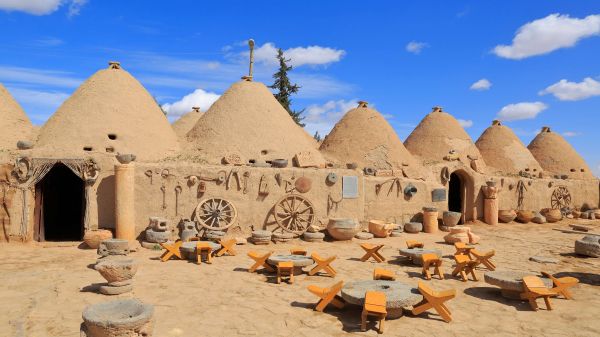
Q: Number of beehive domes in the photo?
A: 8